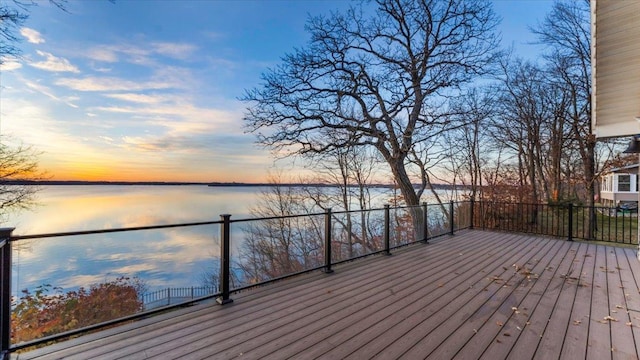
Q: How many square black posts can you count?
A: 8